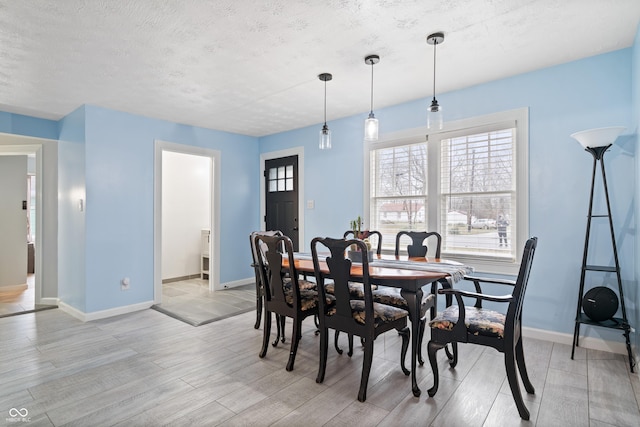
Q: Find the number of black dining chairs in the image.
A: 6